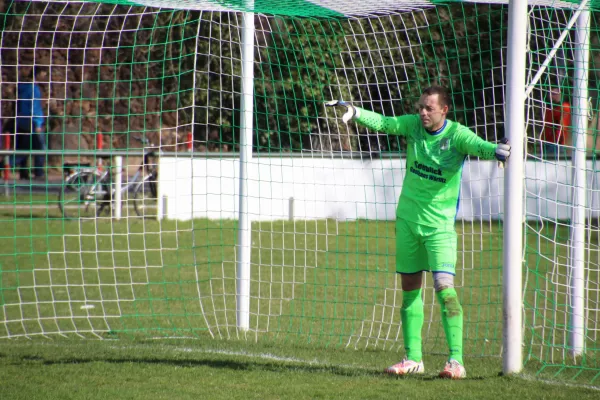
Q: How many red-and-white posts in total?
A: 3